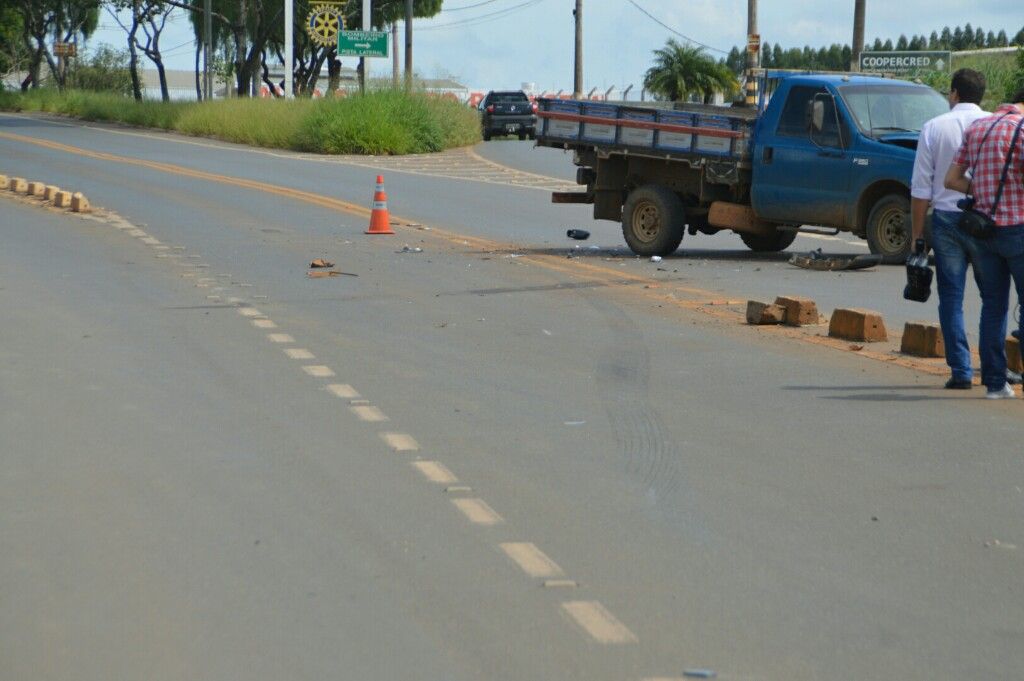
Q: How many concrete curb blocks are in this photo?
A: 11